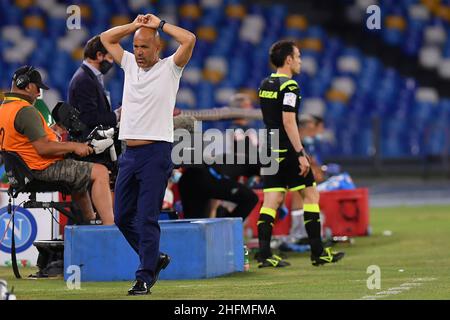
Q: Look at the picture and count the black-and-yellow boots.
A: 2